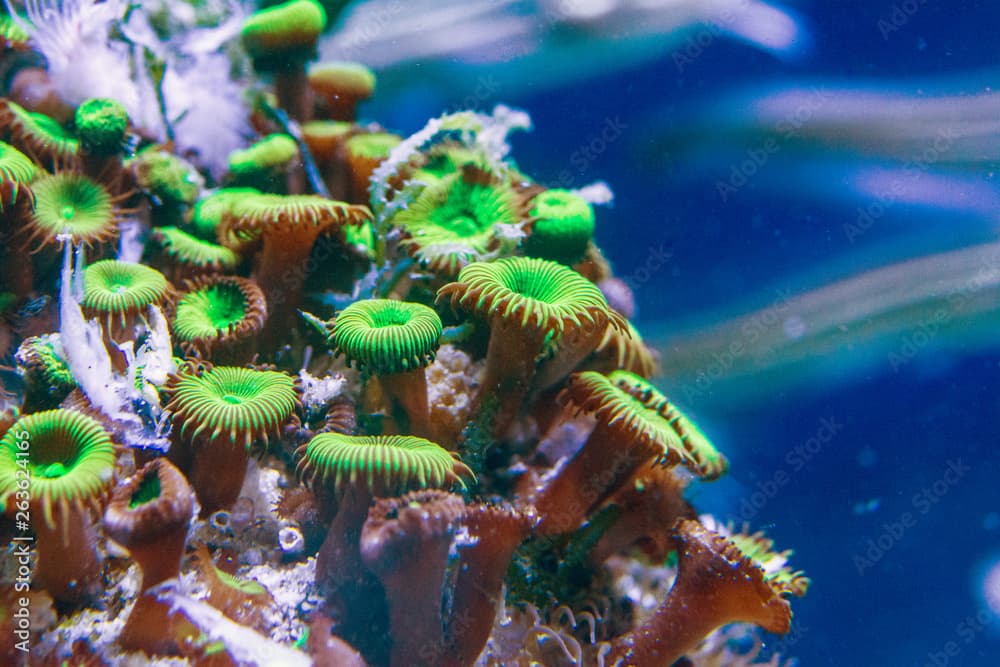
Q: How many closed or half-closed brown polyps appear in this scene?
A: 4